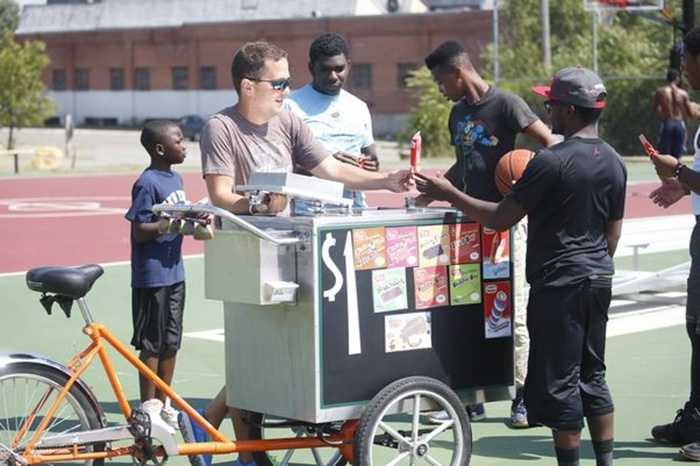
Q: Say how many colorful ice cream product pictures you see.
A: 10